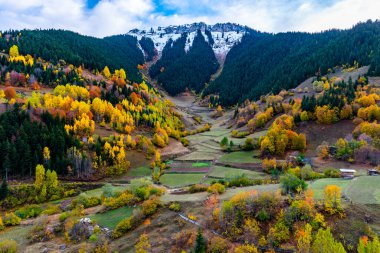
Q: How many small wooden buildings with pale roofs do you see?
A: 2